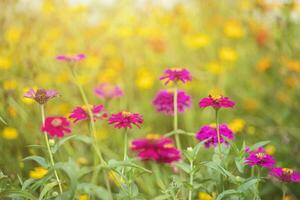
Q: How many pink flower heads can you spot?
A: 13